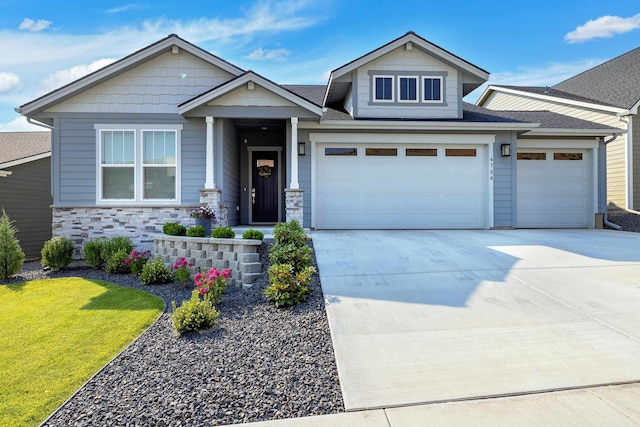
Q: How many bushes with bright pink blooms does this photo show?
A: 3